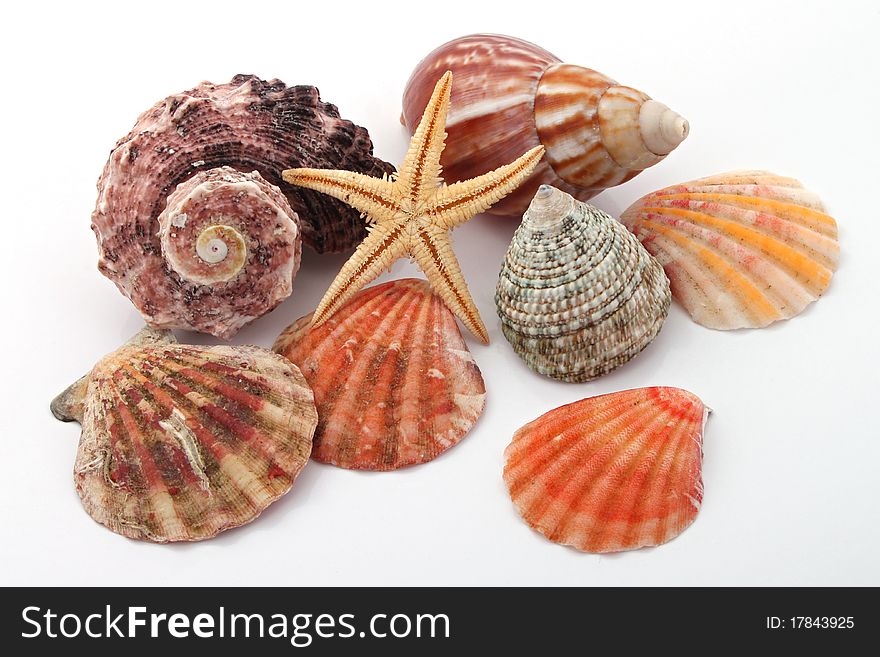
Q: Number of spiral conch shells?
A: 3